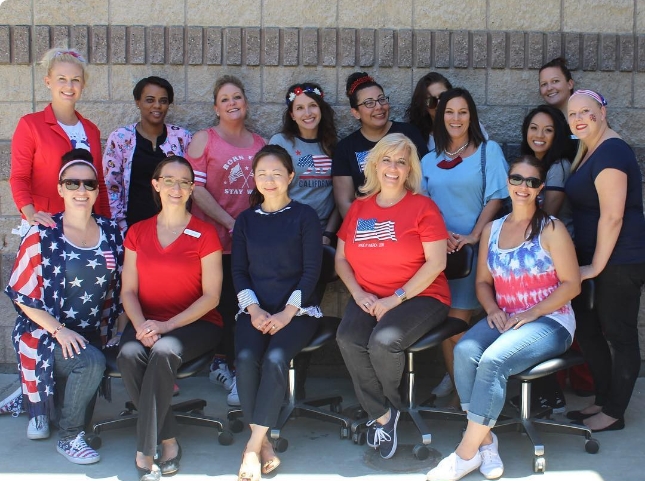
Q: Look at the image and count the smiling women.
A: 14